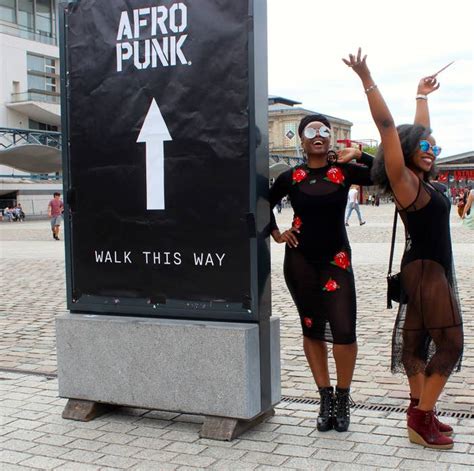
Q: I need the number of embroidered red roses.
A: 6